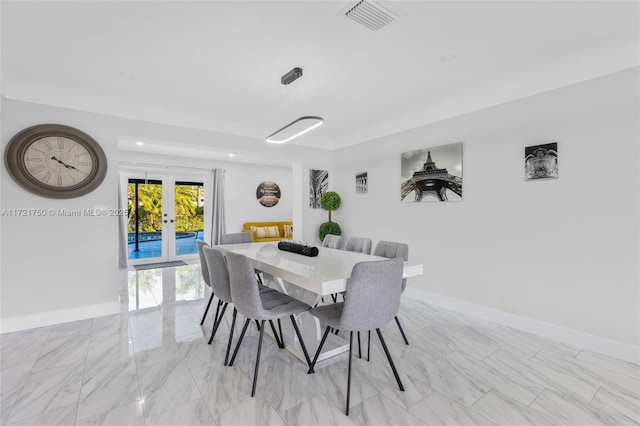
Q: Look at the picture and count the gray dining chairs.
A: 8